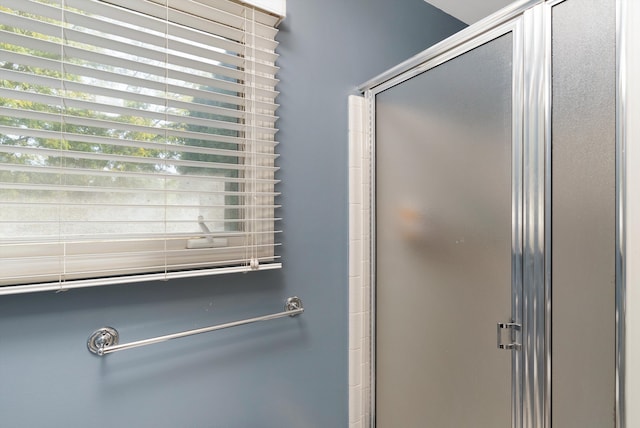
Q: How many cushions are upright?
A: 0